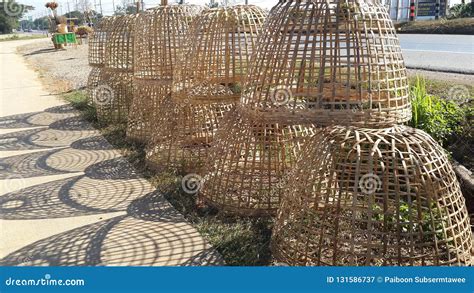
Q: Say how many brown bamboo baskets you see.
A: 11